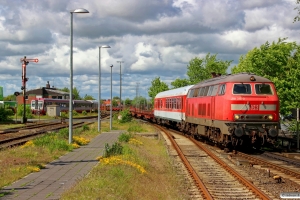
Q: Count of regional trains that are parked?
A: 1